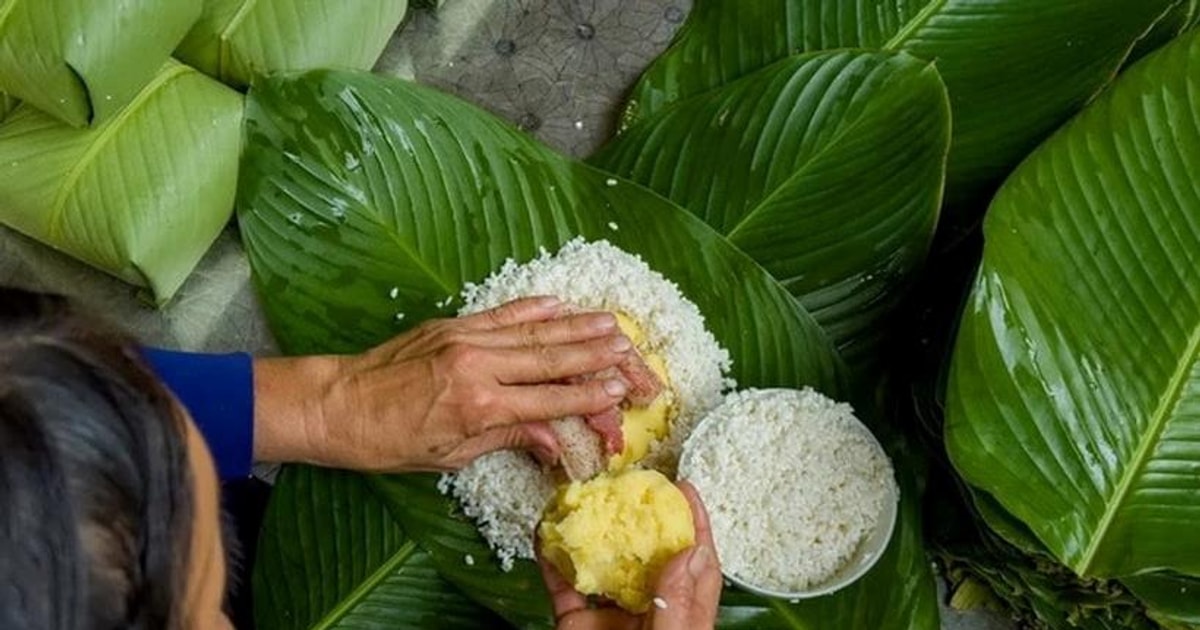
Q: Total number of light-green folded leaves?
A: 3